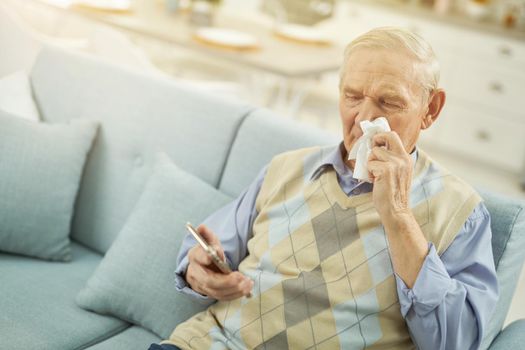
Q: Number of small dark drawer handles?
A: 3